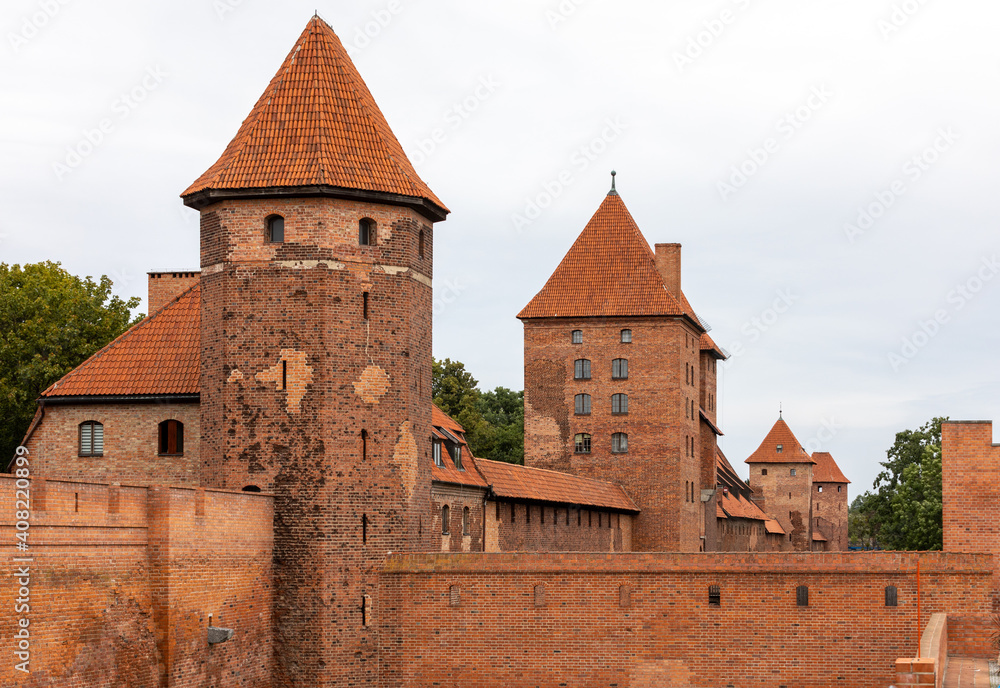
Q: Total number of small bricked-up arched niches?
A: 3